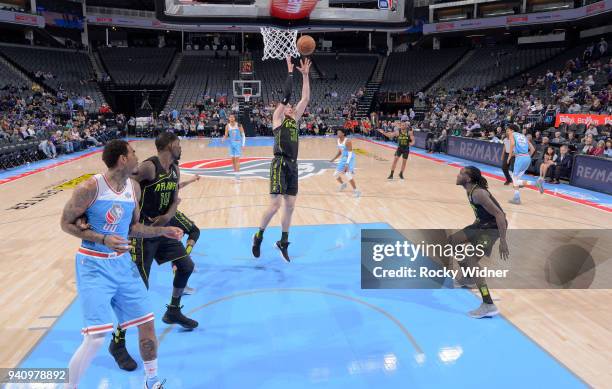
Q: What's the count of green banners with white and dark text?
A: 0